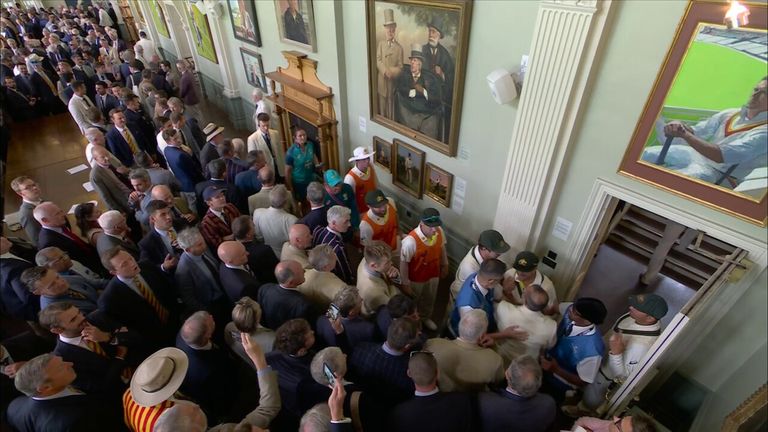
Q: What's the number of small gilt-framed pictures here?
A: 3